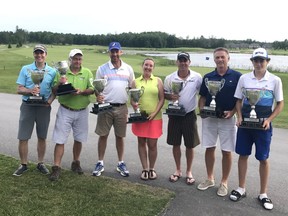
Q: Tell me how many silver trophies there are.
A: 7